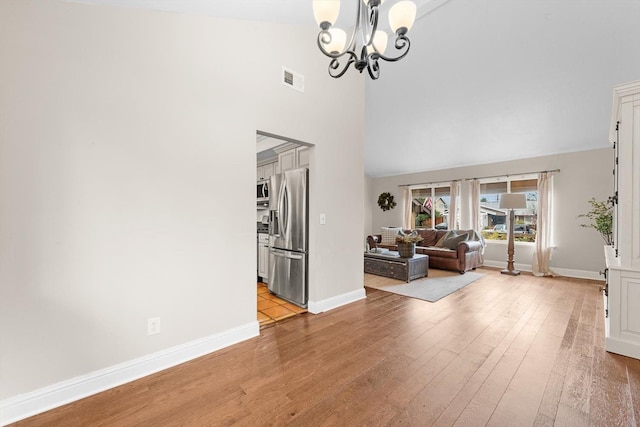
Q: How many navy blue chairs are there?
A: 0